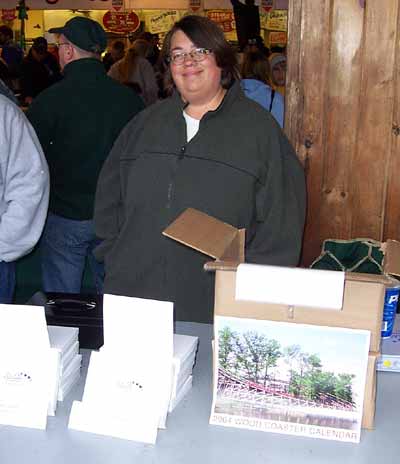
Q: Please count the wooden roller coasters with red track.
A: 1